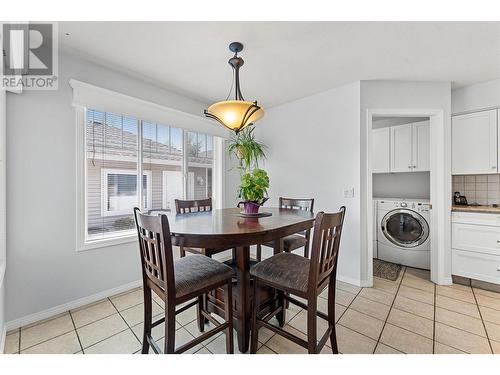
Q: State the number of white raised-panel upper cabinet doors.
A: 4